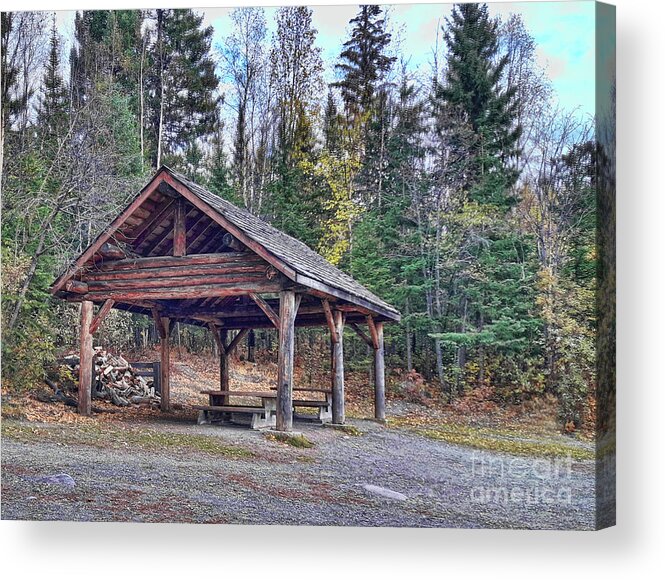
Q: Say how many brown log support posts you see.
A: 6